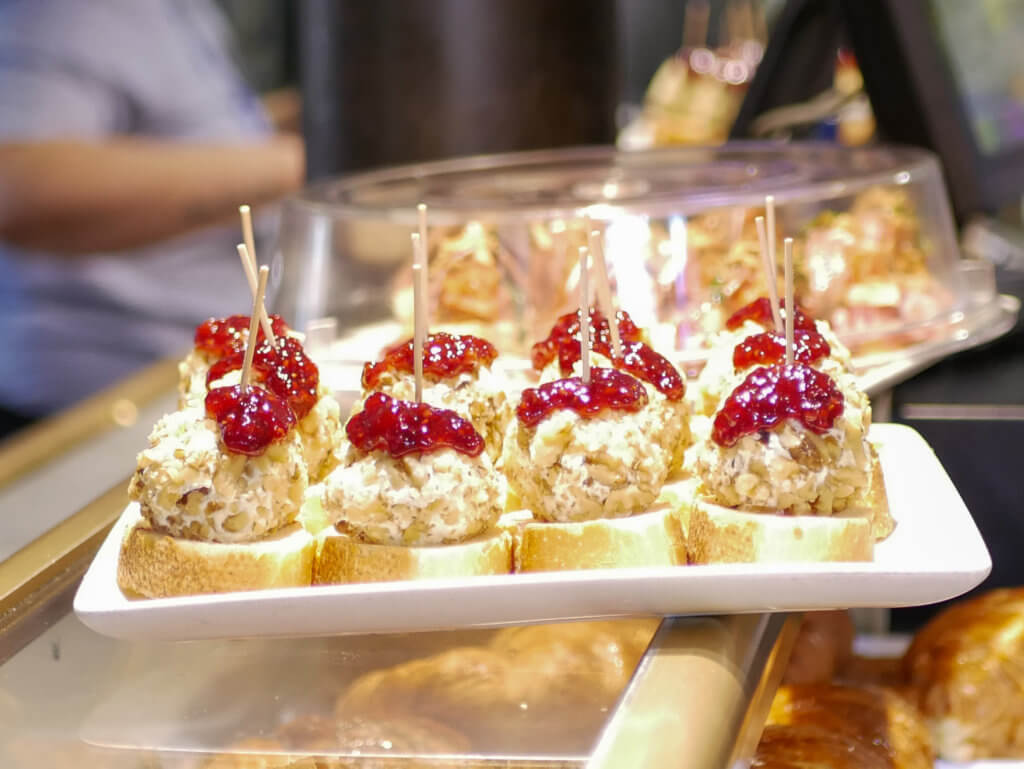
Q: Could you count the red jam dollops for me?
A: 11